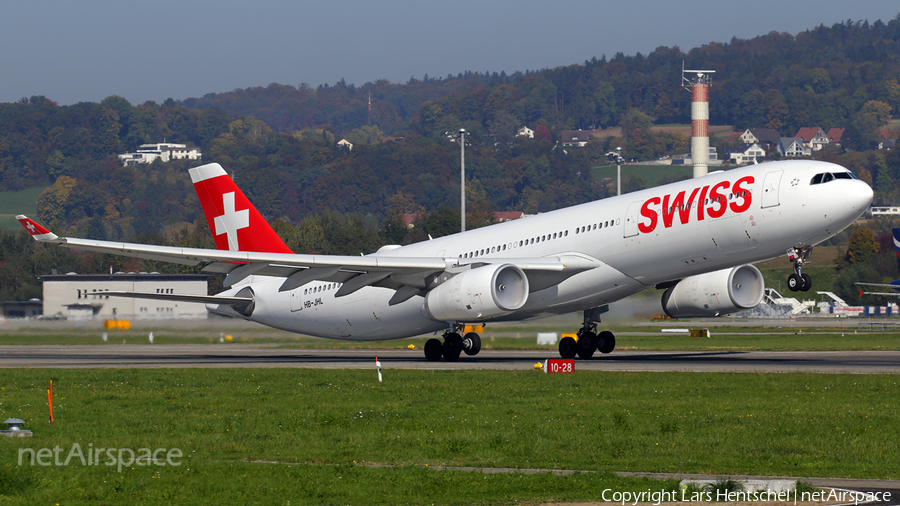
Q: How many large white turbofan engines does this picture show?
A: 2